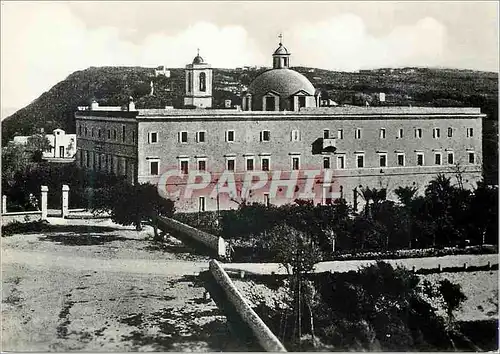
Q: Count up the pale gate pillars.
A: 2